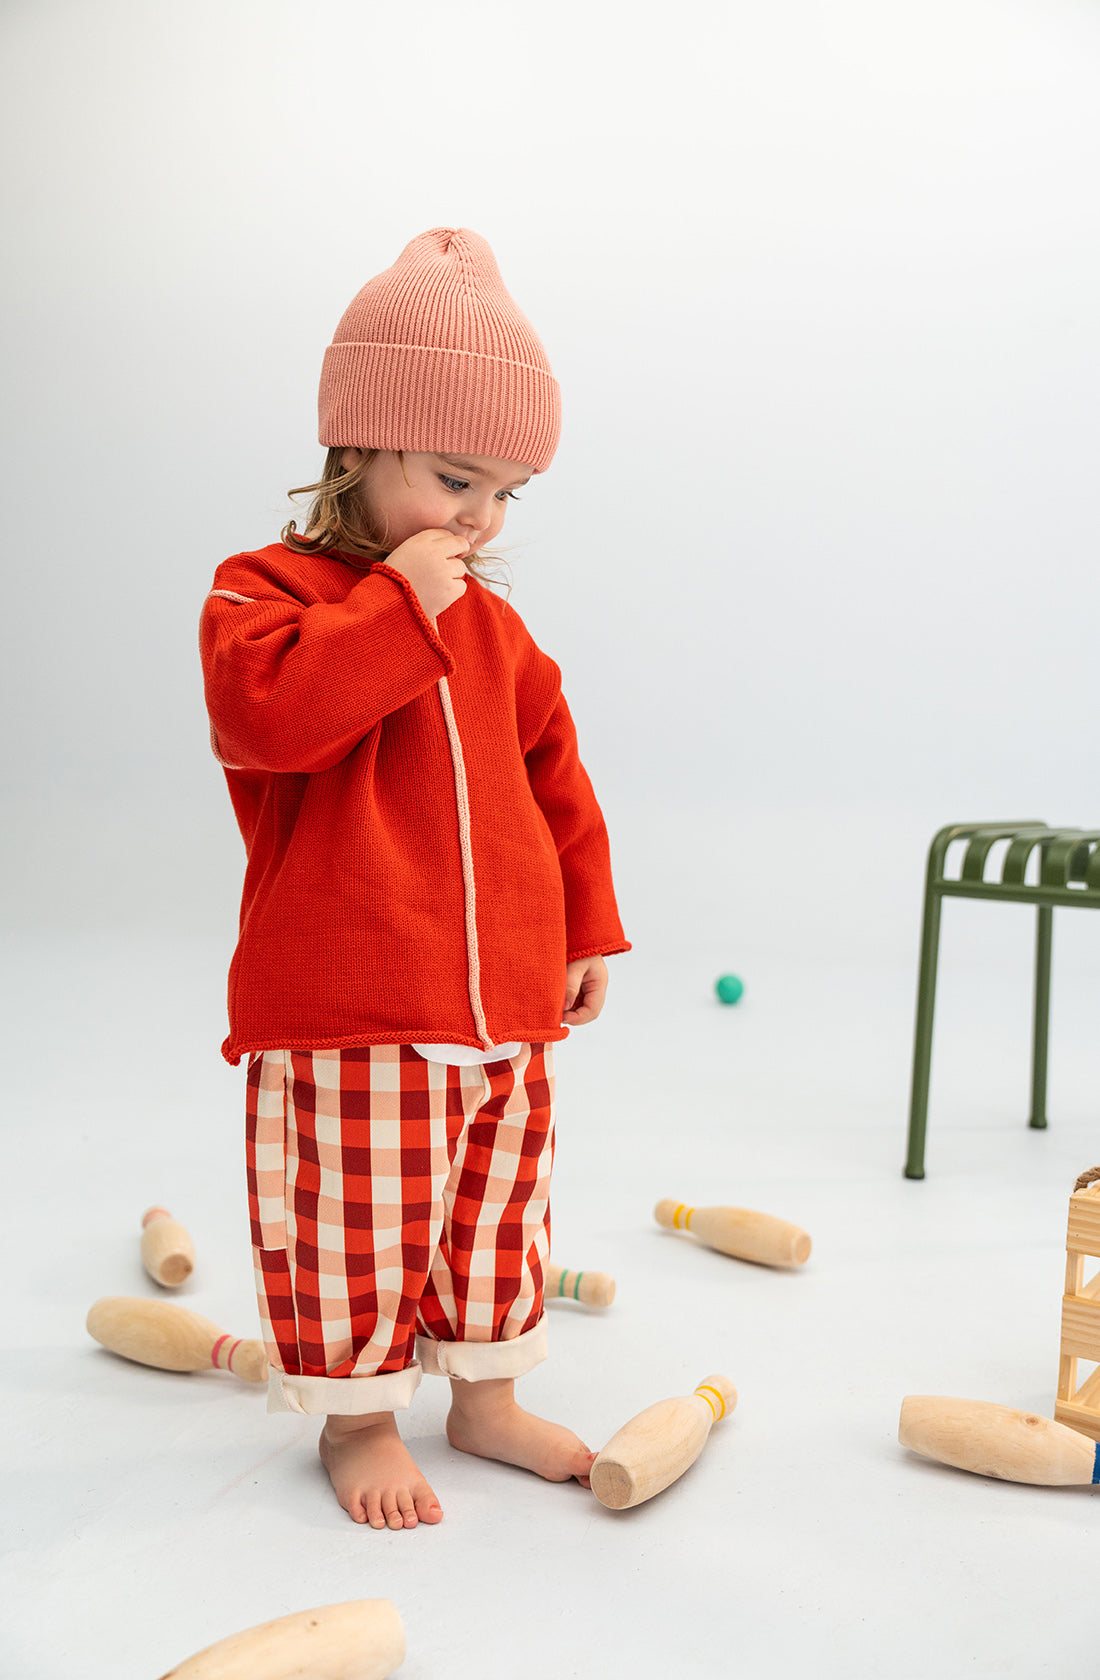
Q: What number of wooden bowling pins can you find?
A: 7